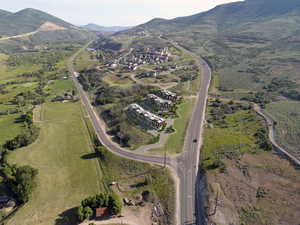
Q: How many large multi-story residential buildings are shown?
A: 3